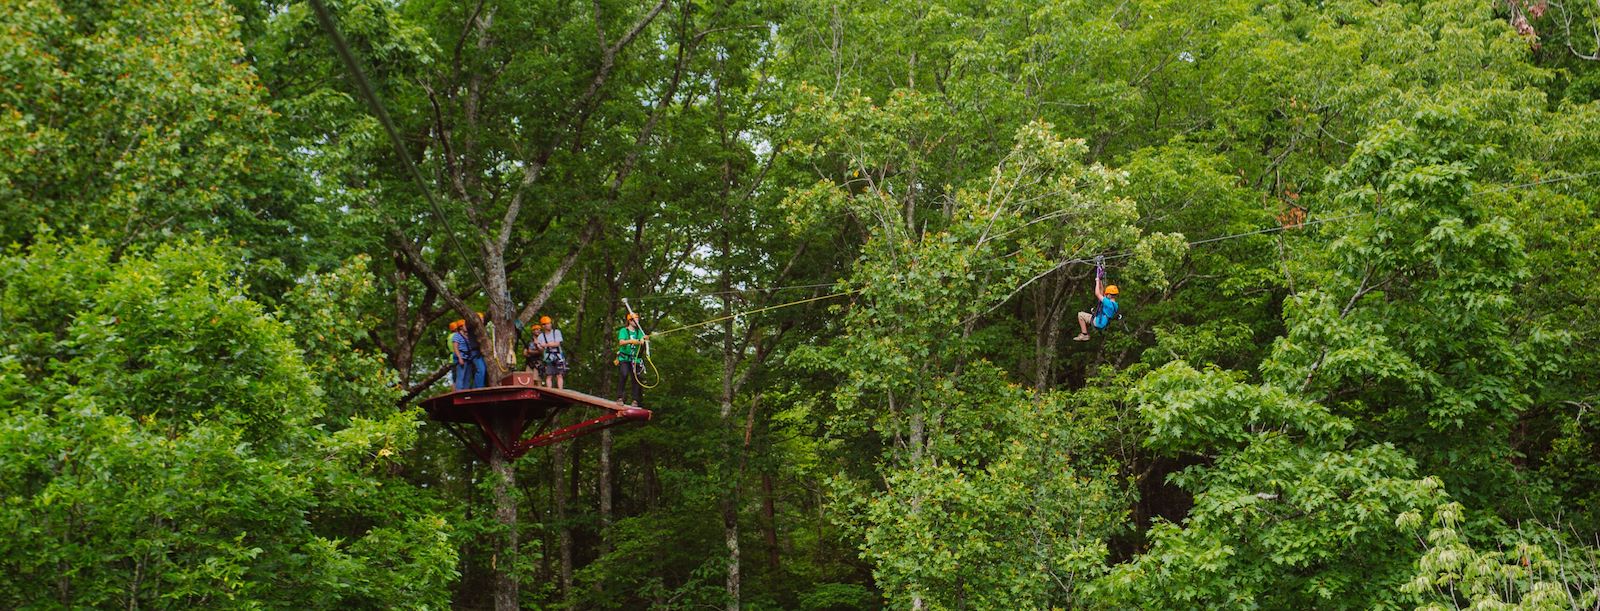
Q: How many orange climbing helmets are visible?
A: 7